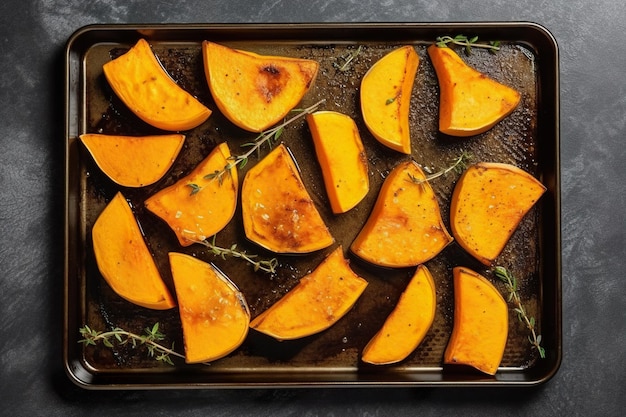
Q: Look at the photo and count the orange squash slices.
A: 15